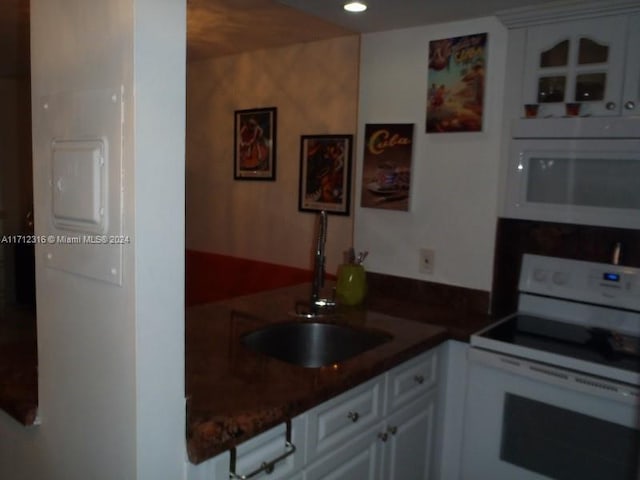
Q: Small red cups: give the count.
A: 2